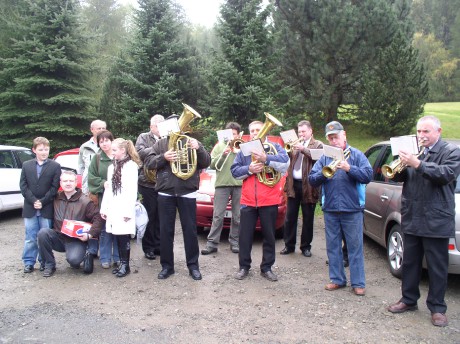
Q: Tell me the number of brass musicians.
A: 7